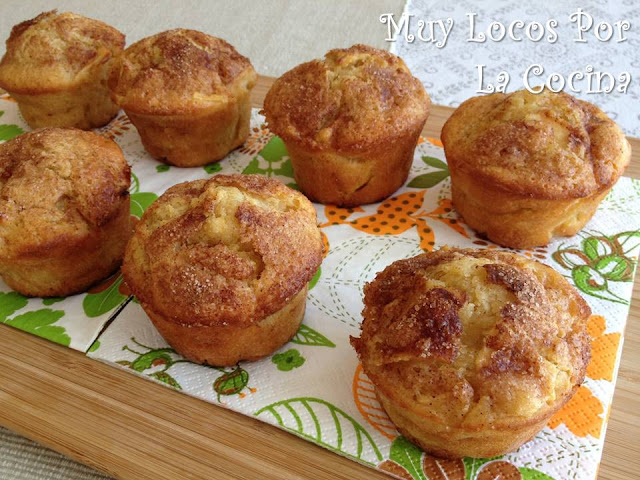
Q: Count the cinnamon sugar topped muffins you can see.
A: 7